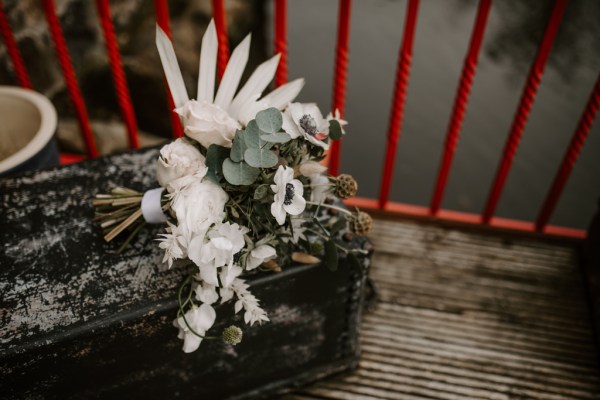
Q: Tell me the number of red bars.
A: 11